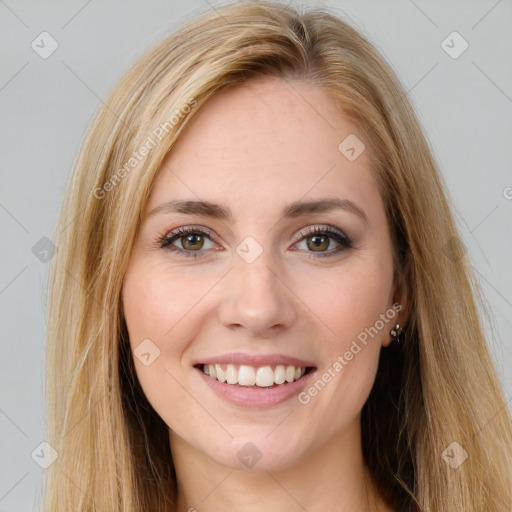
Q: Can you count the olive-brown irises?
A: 2